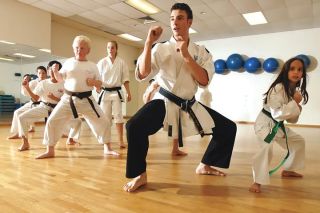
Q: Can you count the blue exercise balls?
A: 5